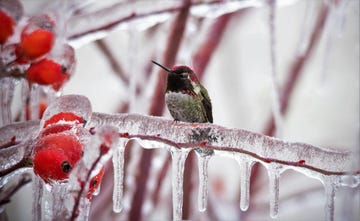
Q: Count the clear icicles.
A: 6